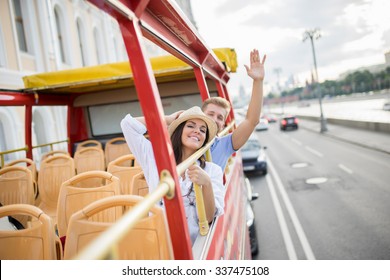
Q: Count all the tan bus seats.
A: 12